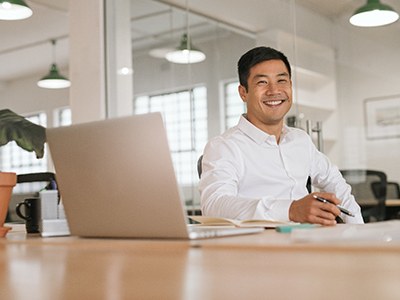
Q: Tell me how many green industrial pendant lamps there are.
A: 4